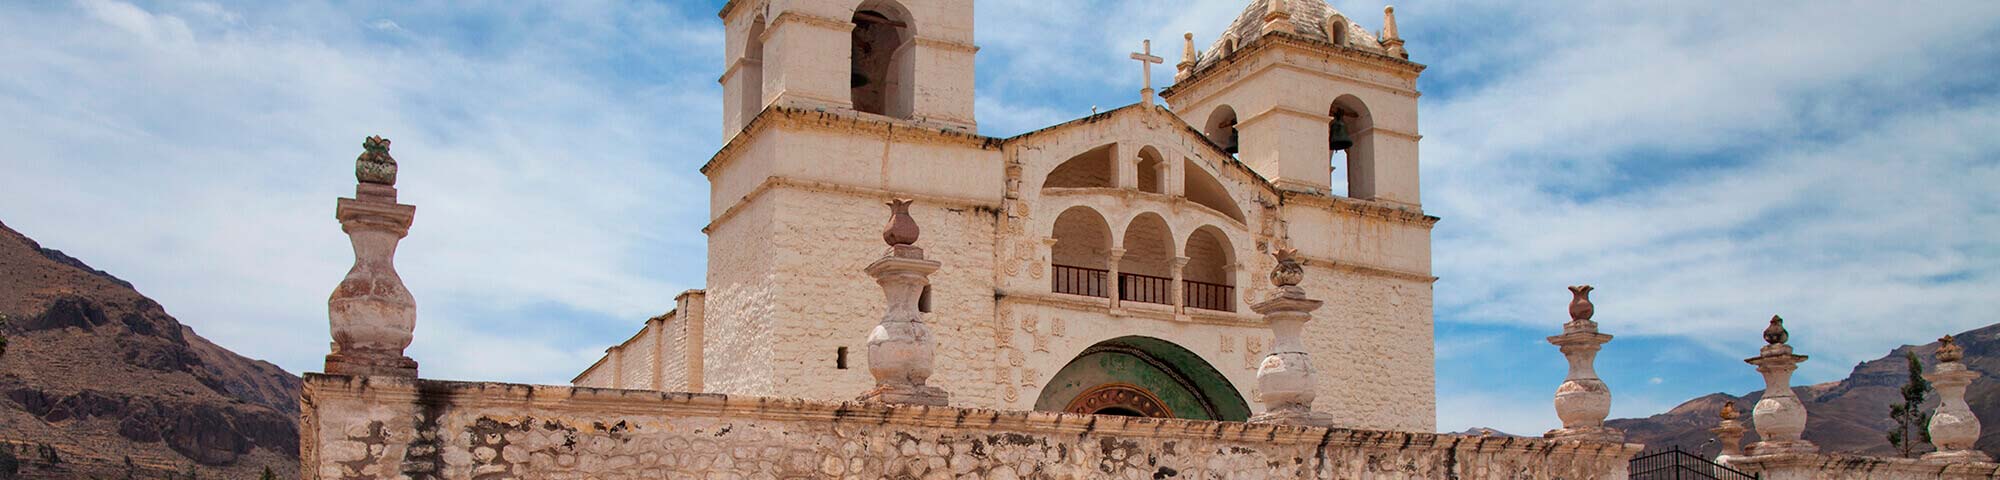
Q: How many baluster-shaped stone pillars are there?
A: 7